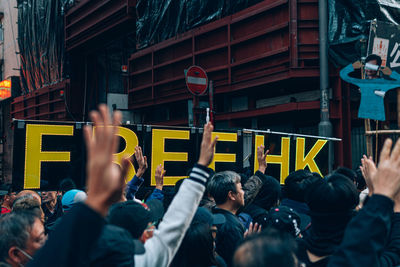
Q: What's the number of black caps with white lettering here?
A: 1